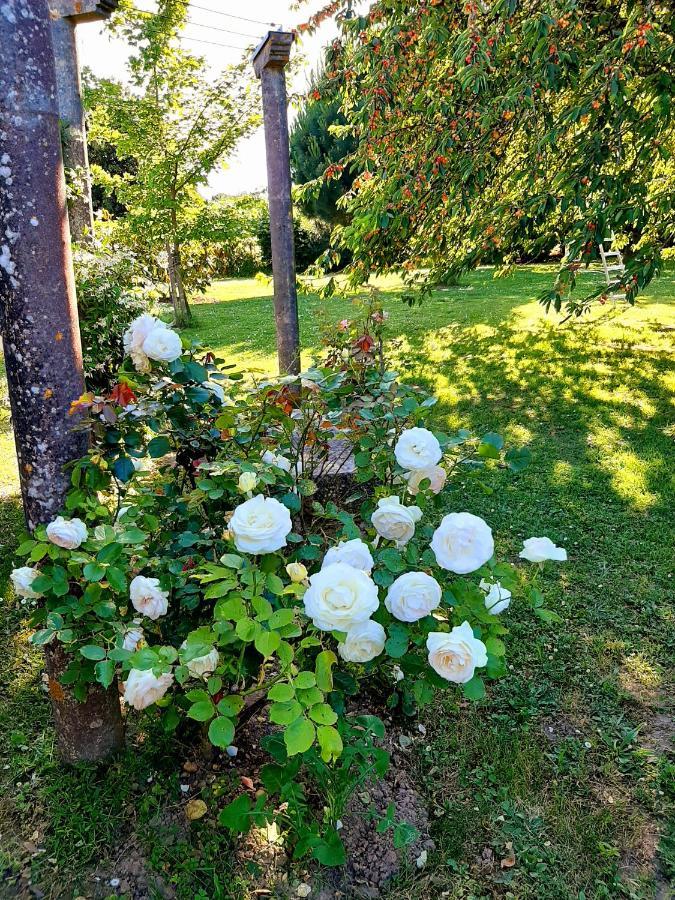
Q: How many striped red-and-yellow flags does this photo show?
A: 0